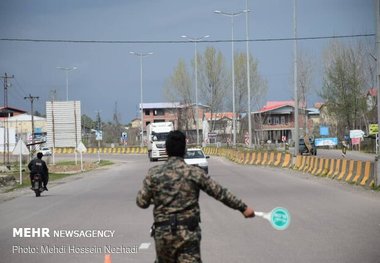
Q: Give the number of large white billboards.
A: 1